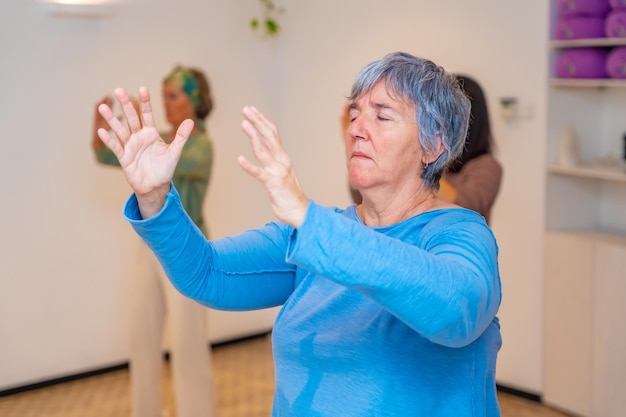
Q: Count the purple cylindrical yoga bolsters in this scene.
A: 6